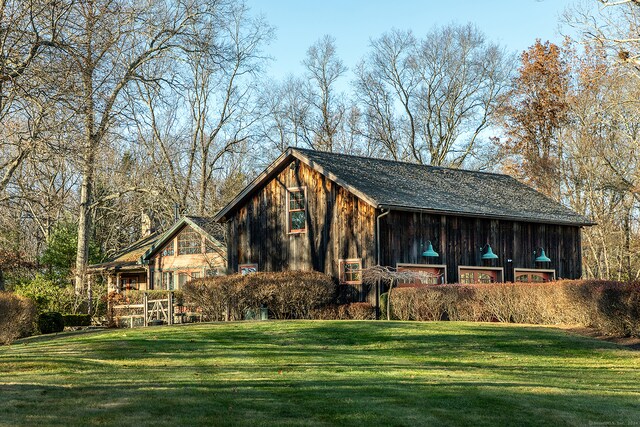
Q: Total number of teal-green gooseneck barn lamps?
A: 3